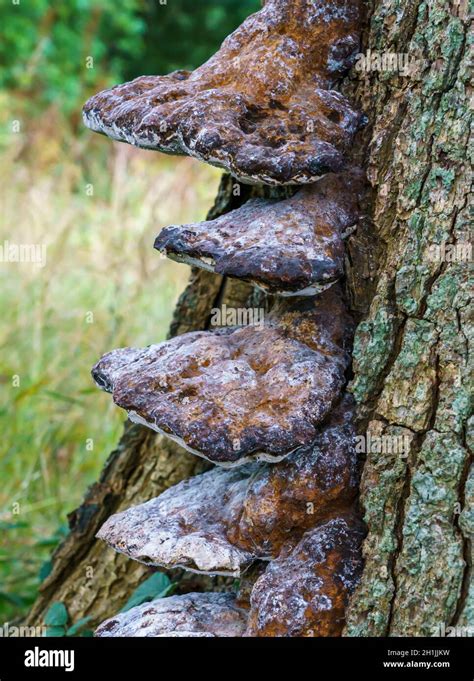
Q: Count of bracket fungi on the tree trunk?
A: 5